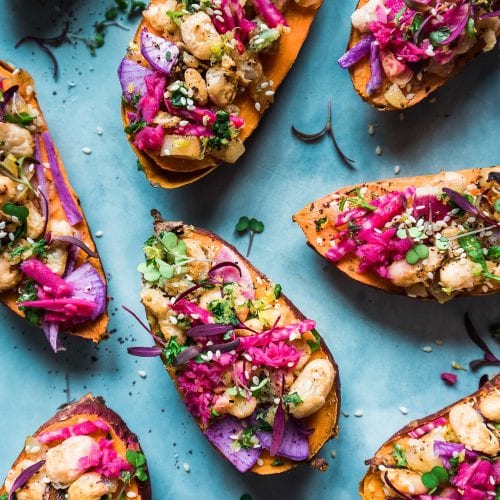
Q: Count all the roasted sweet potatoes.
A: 7